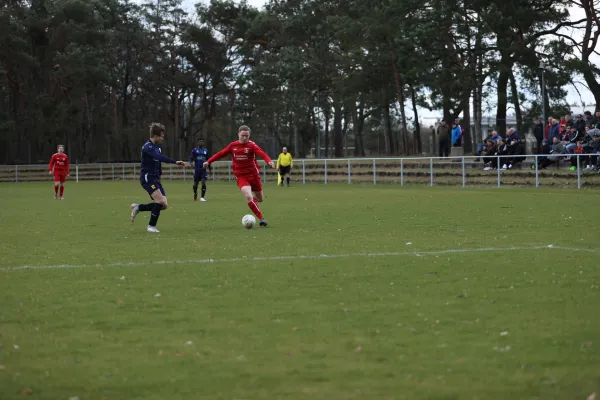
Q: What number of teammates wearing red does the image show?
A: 2